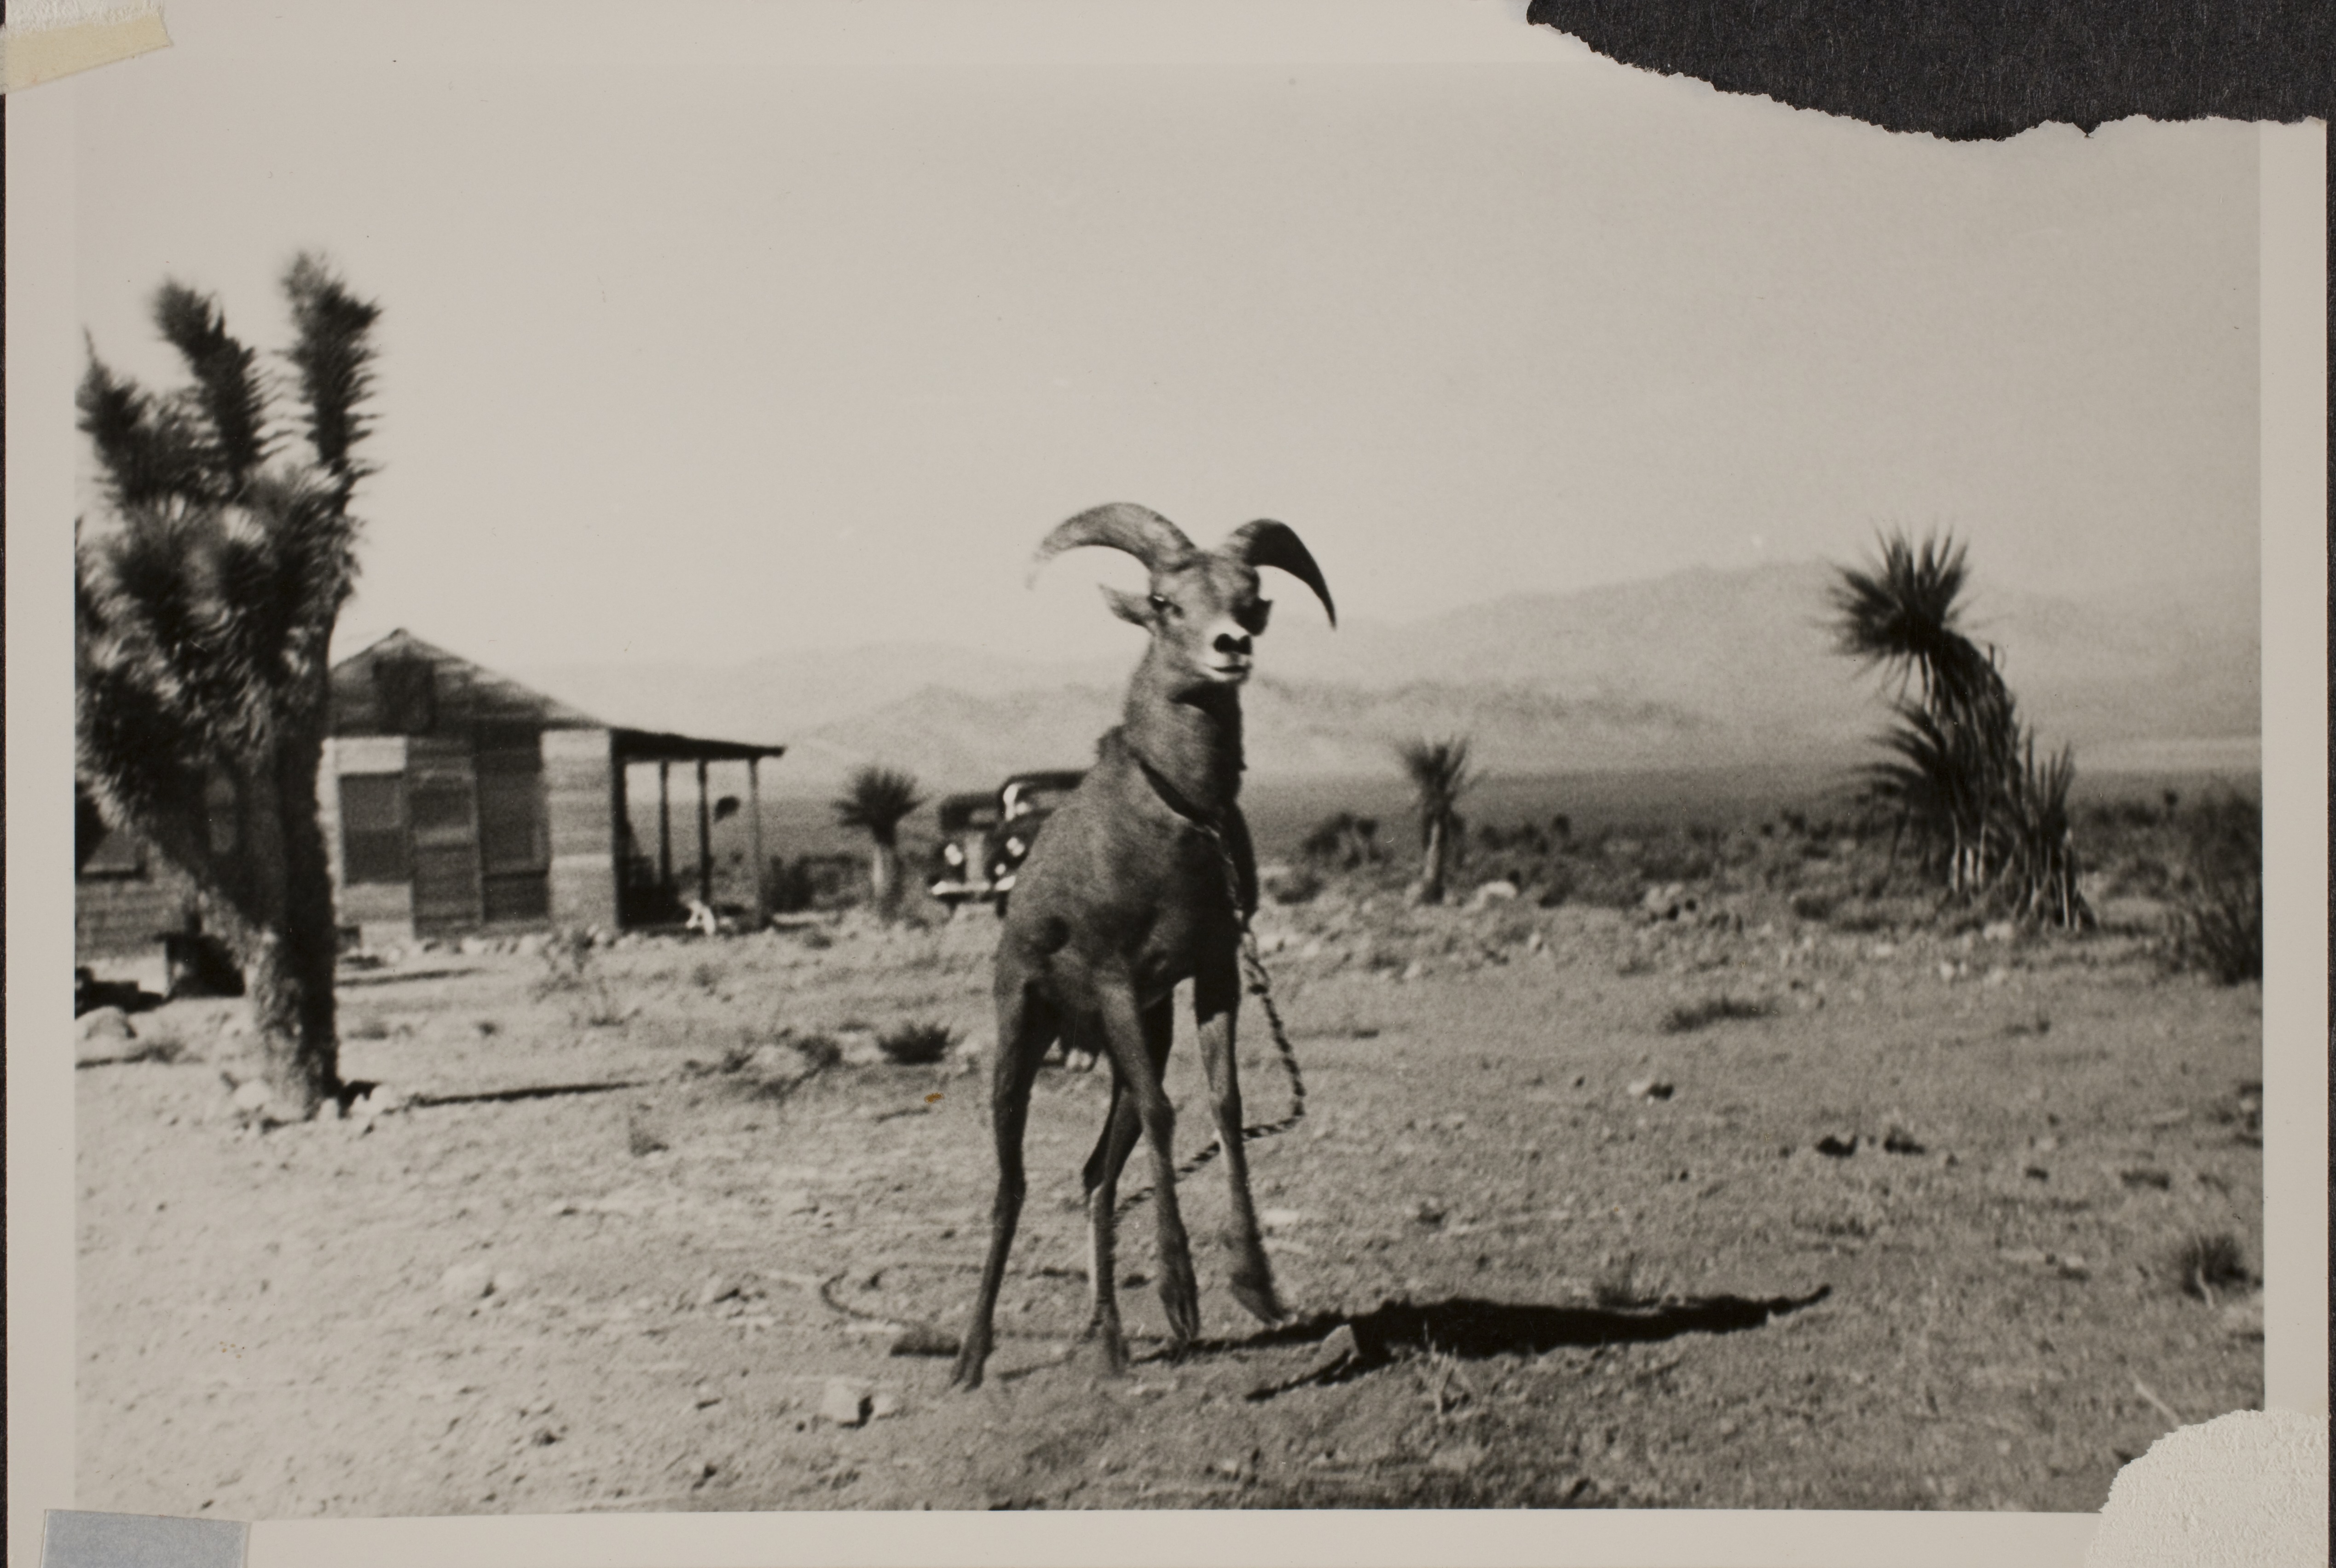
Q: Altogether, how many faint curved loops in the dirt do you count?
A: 1